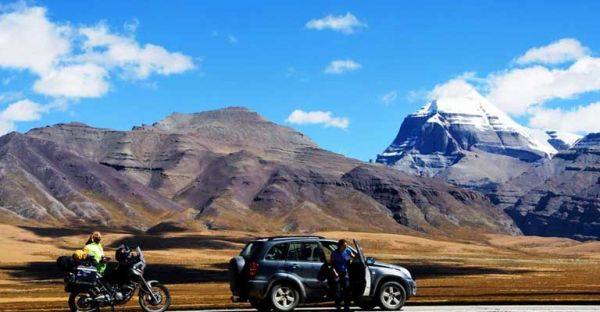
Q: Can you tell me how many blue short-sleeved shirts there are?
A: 1